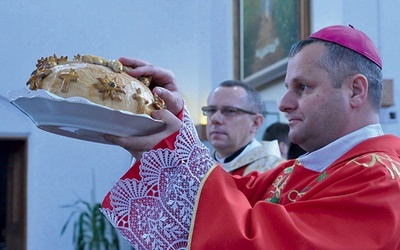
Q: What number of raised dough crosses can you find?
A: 2